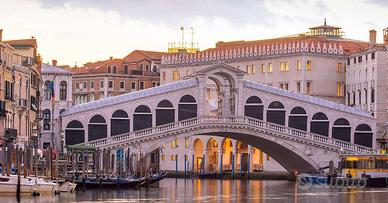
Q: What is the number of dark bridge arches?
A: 12